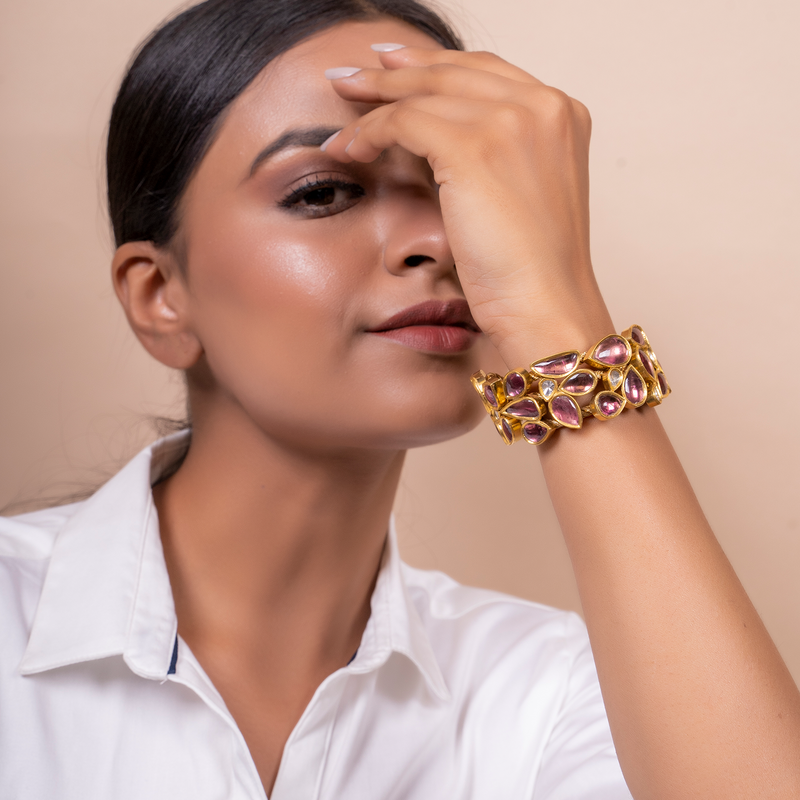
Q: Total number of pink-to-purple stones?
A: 14